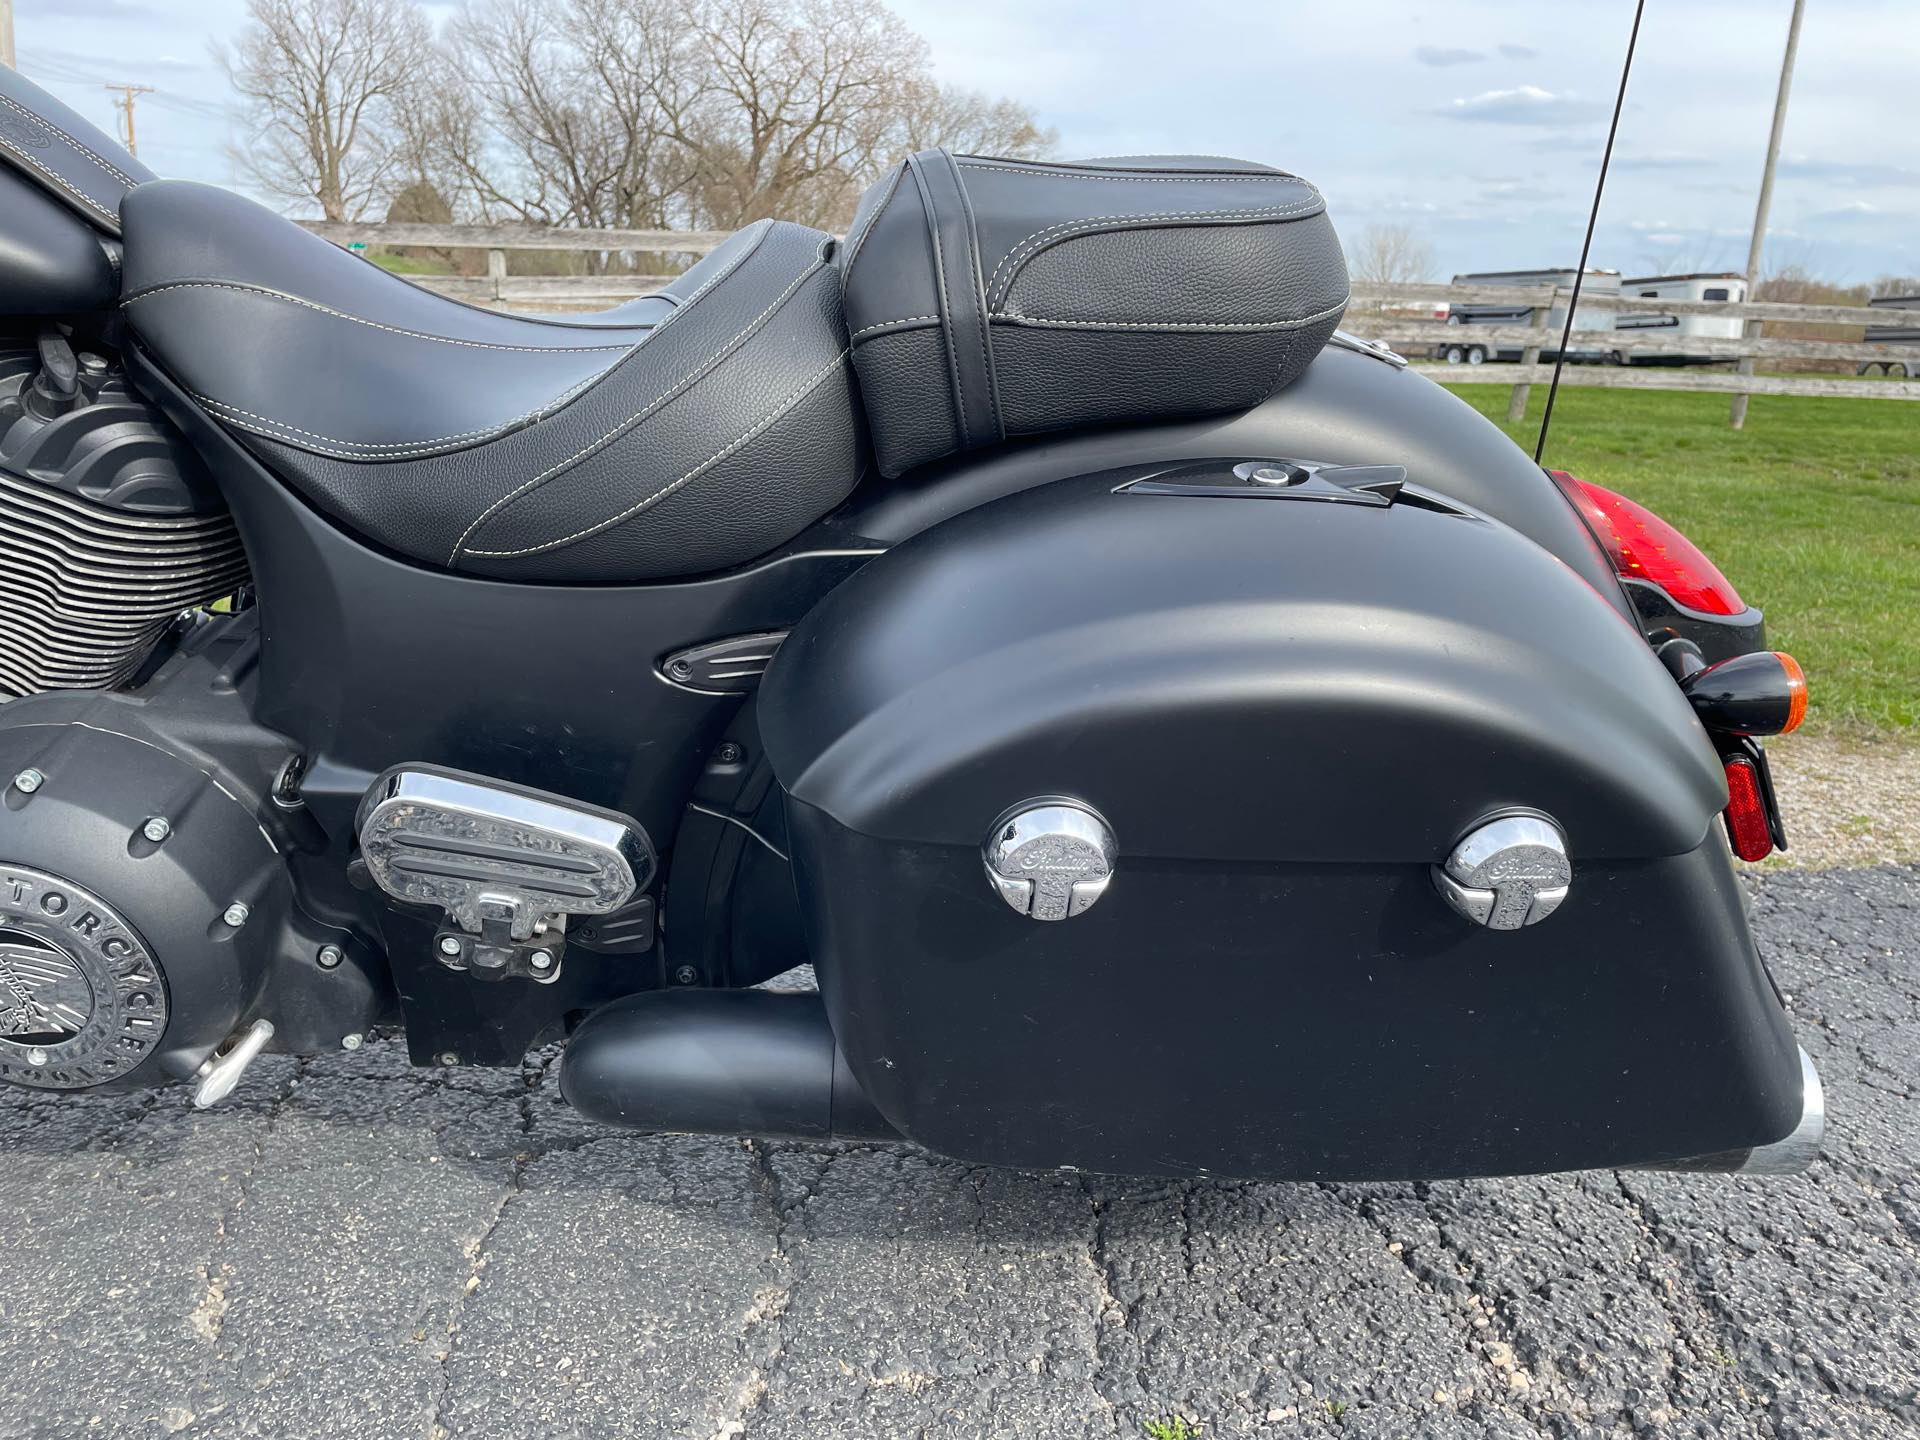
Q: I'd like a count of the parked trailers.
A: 3